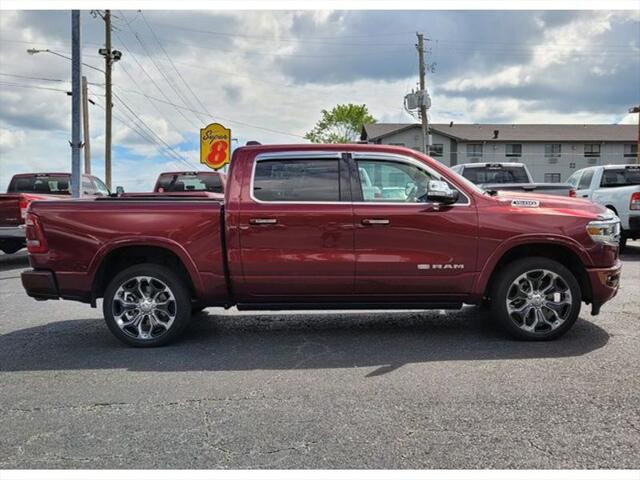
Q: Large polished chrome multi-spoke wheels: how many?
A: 2